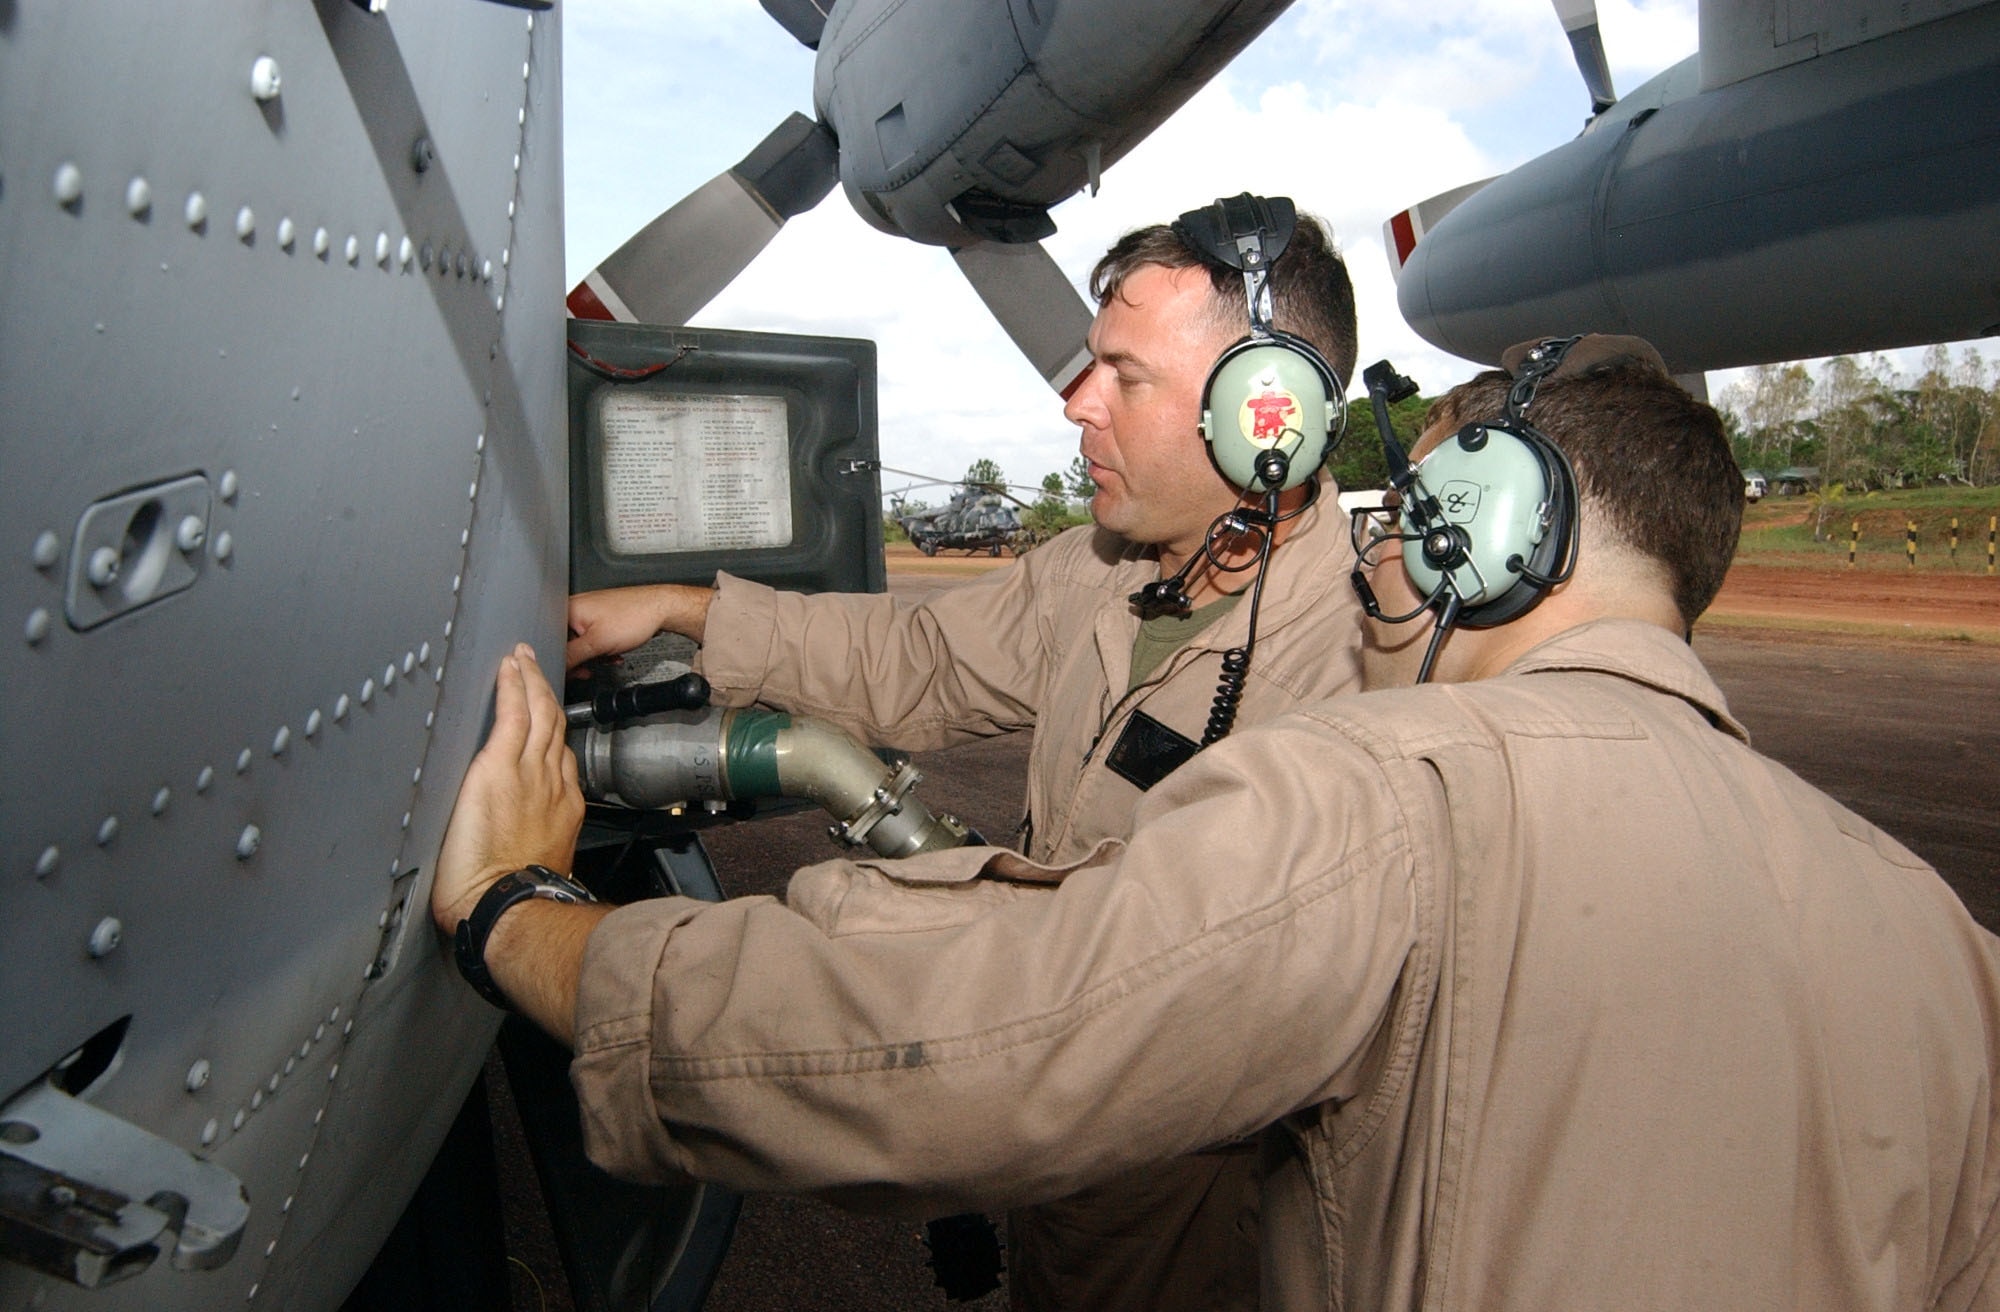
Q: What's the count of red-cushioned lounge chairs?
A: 0